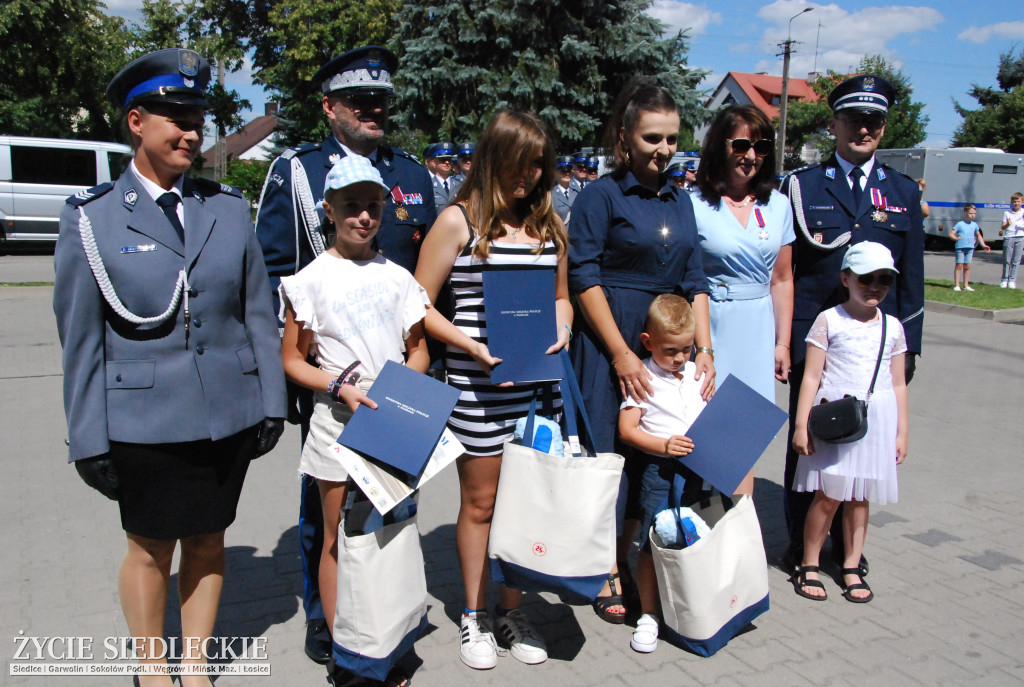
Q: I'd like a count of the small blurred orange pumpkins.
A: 0